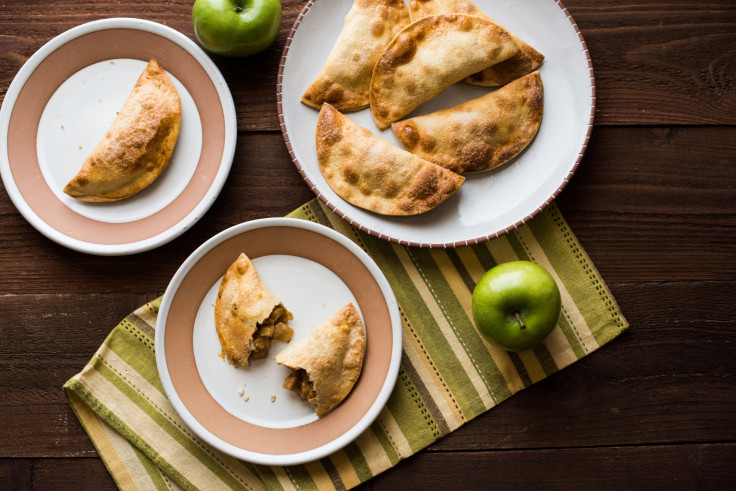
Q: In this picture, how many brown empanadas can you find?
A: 7